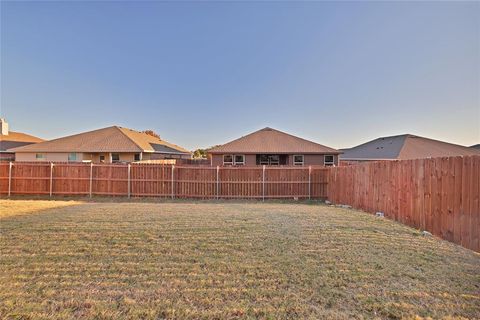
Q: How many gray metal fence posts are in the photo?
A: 8